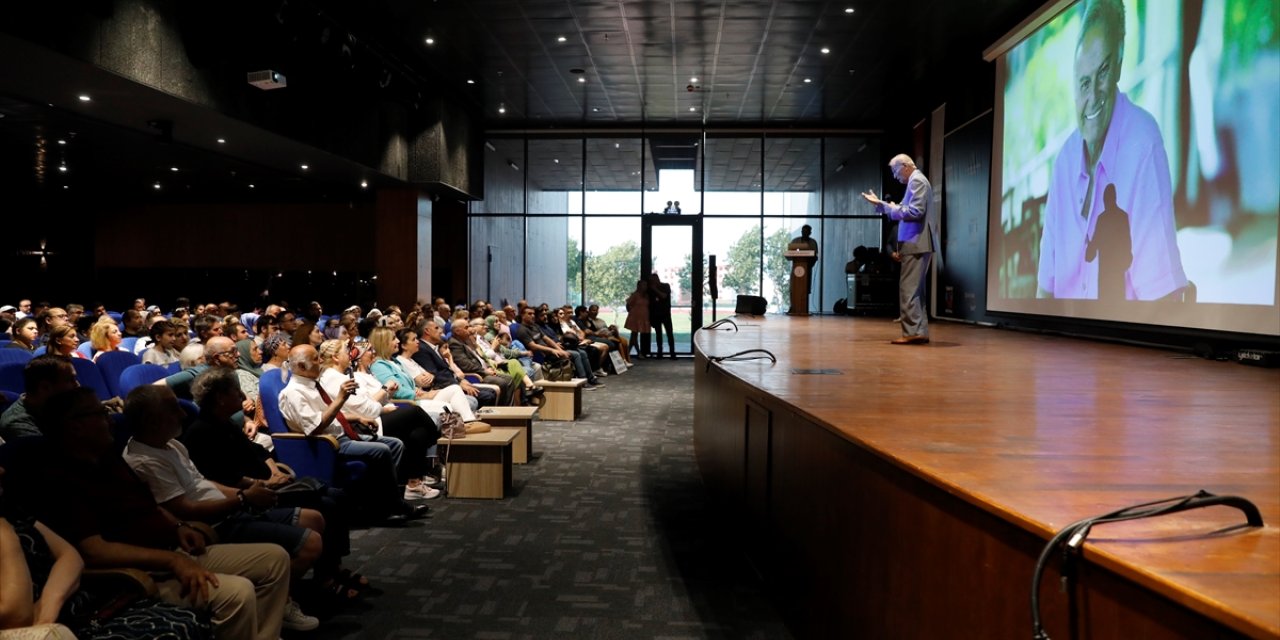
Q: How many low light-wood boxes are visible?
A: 3